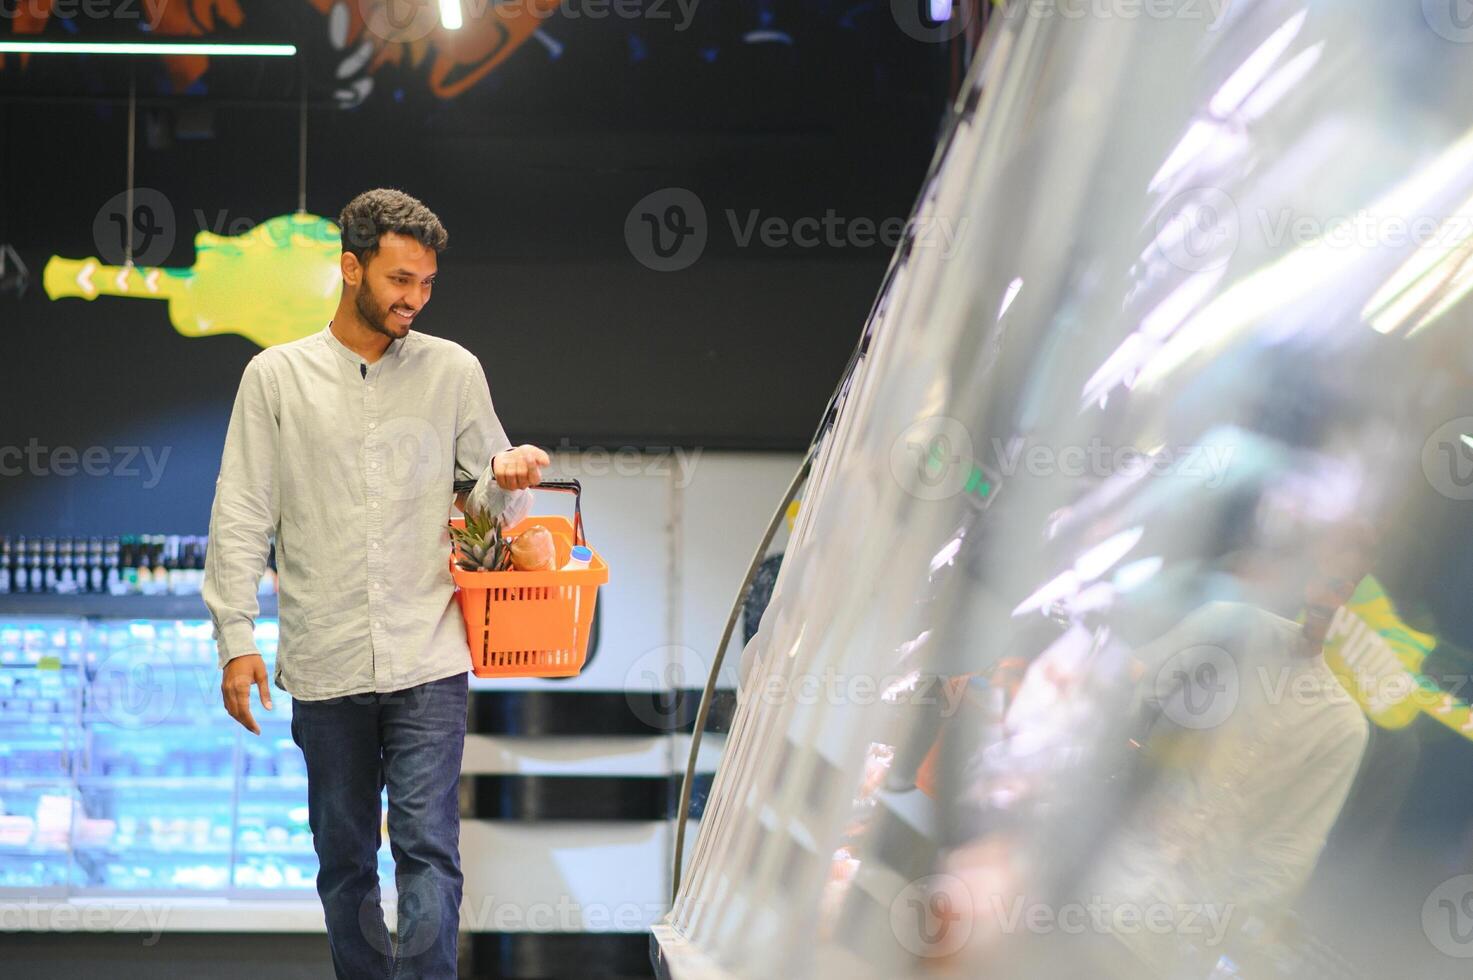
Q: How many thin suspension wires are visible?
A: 2